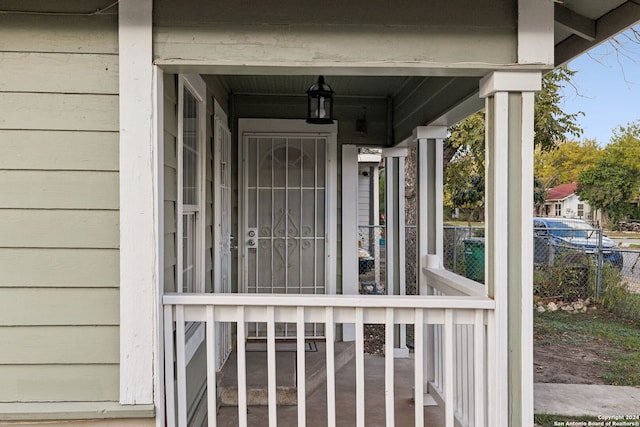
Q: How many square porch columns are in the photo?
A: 3